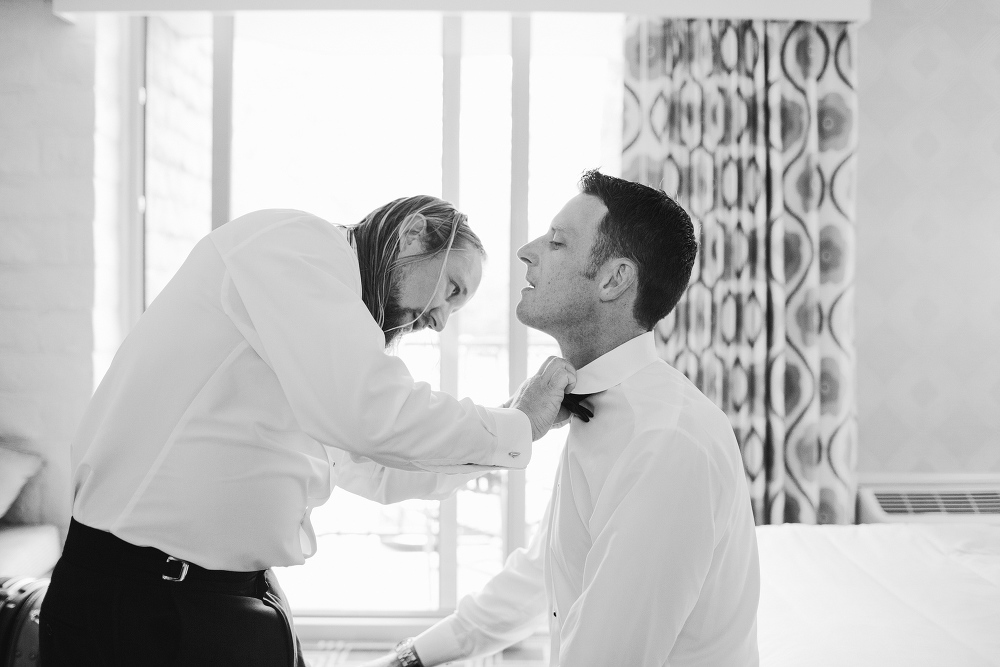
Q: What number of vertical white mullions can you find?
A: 3